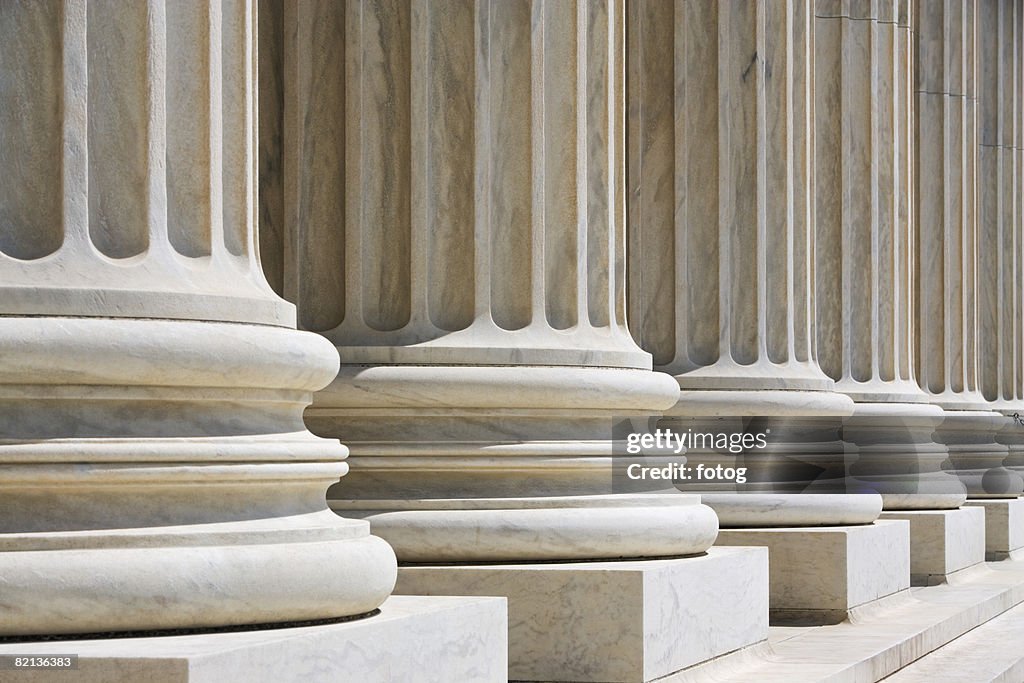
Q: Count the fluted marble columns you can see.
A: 6